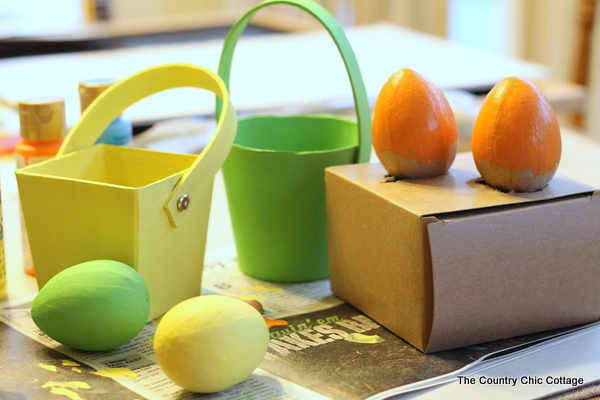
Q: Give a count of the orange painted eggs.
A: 2